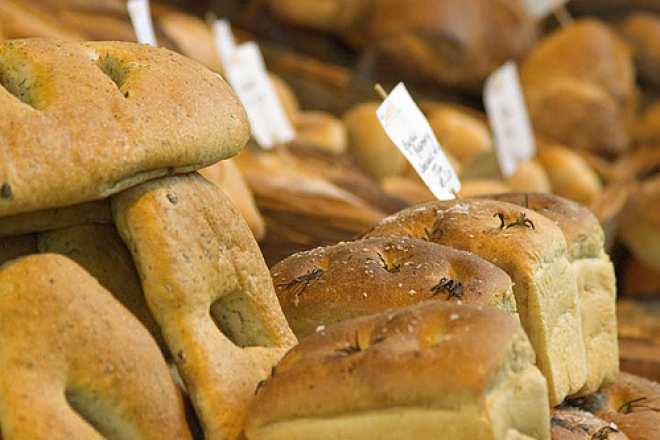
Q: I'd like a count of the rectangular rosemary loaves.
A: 4